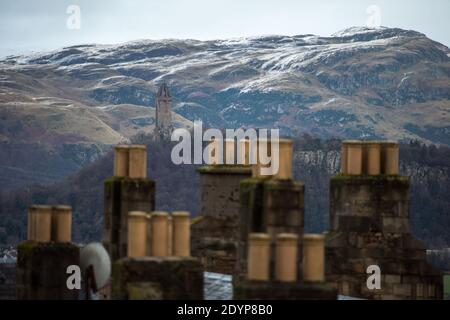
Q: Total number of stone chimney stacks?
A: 7